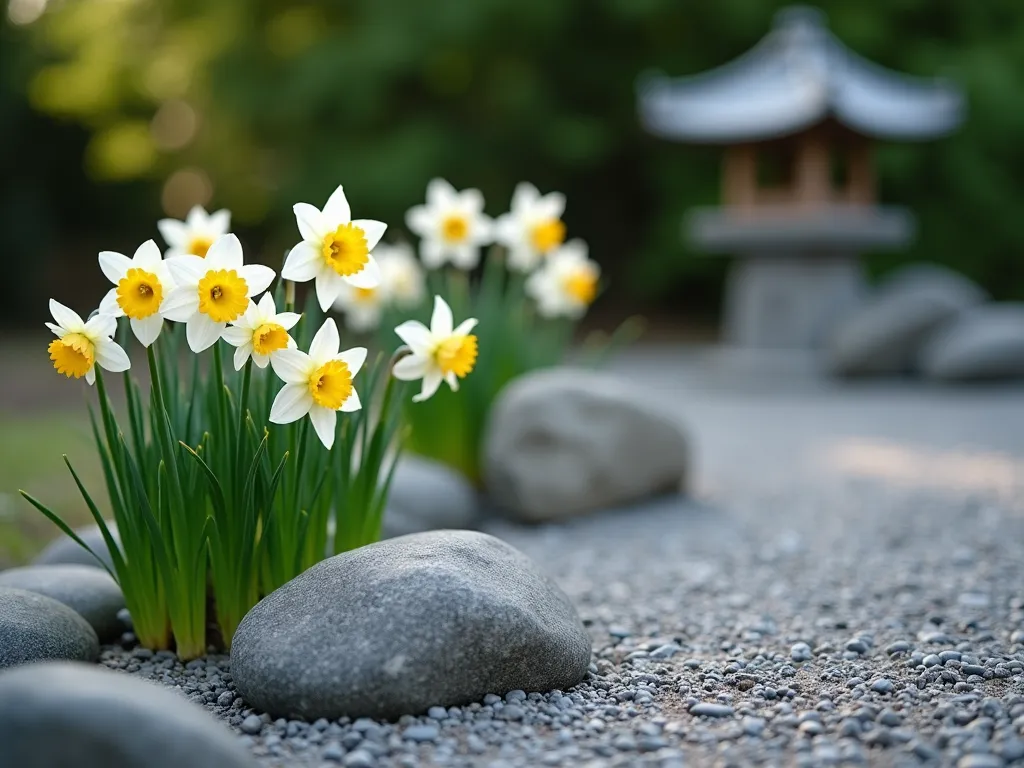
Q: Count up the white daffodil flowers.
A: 13